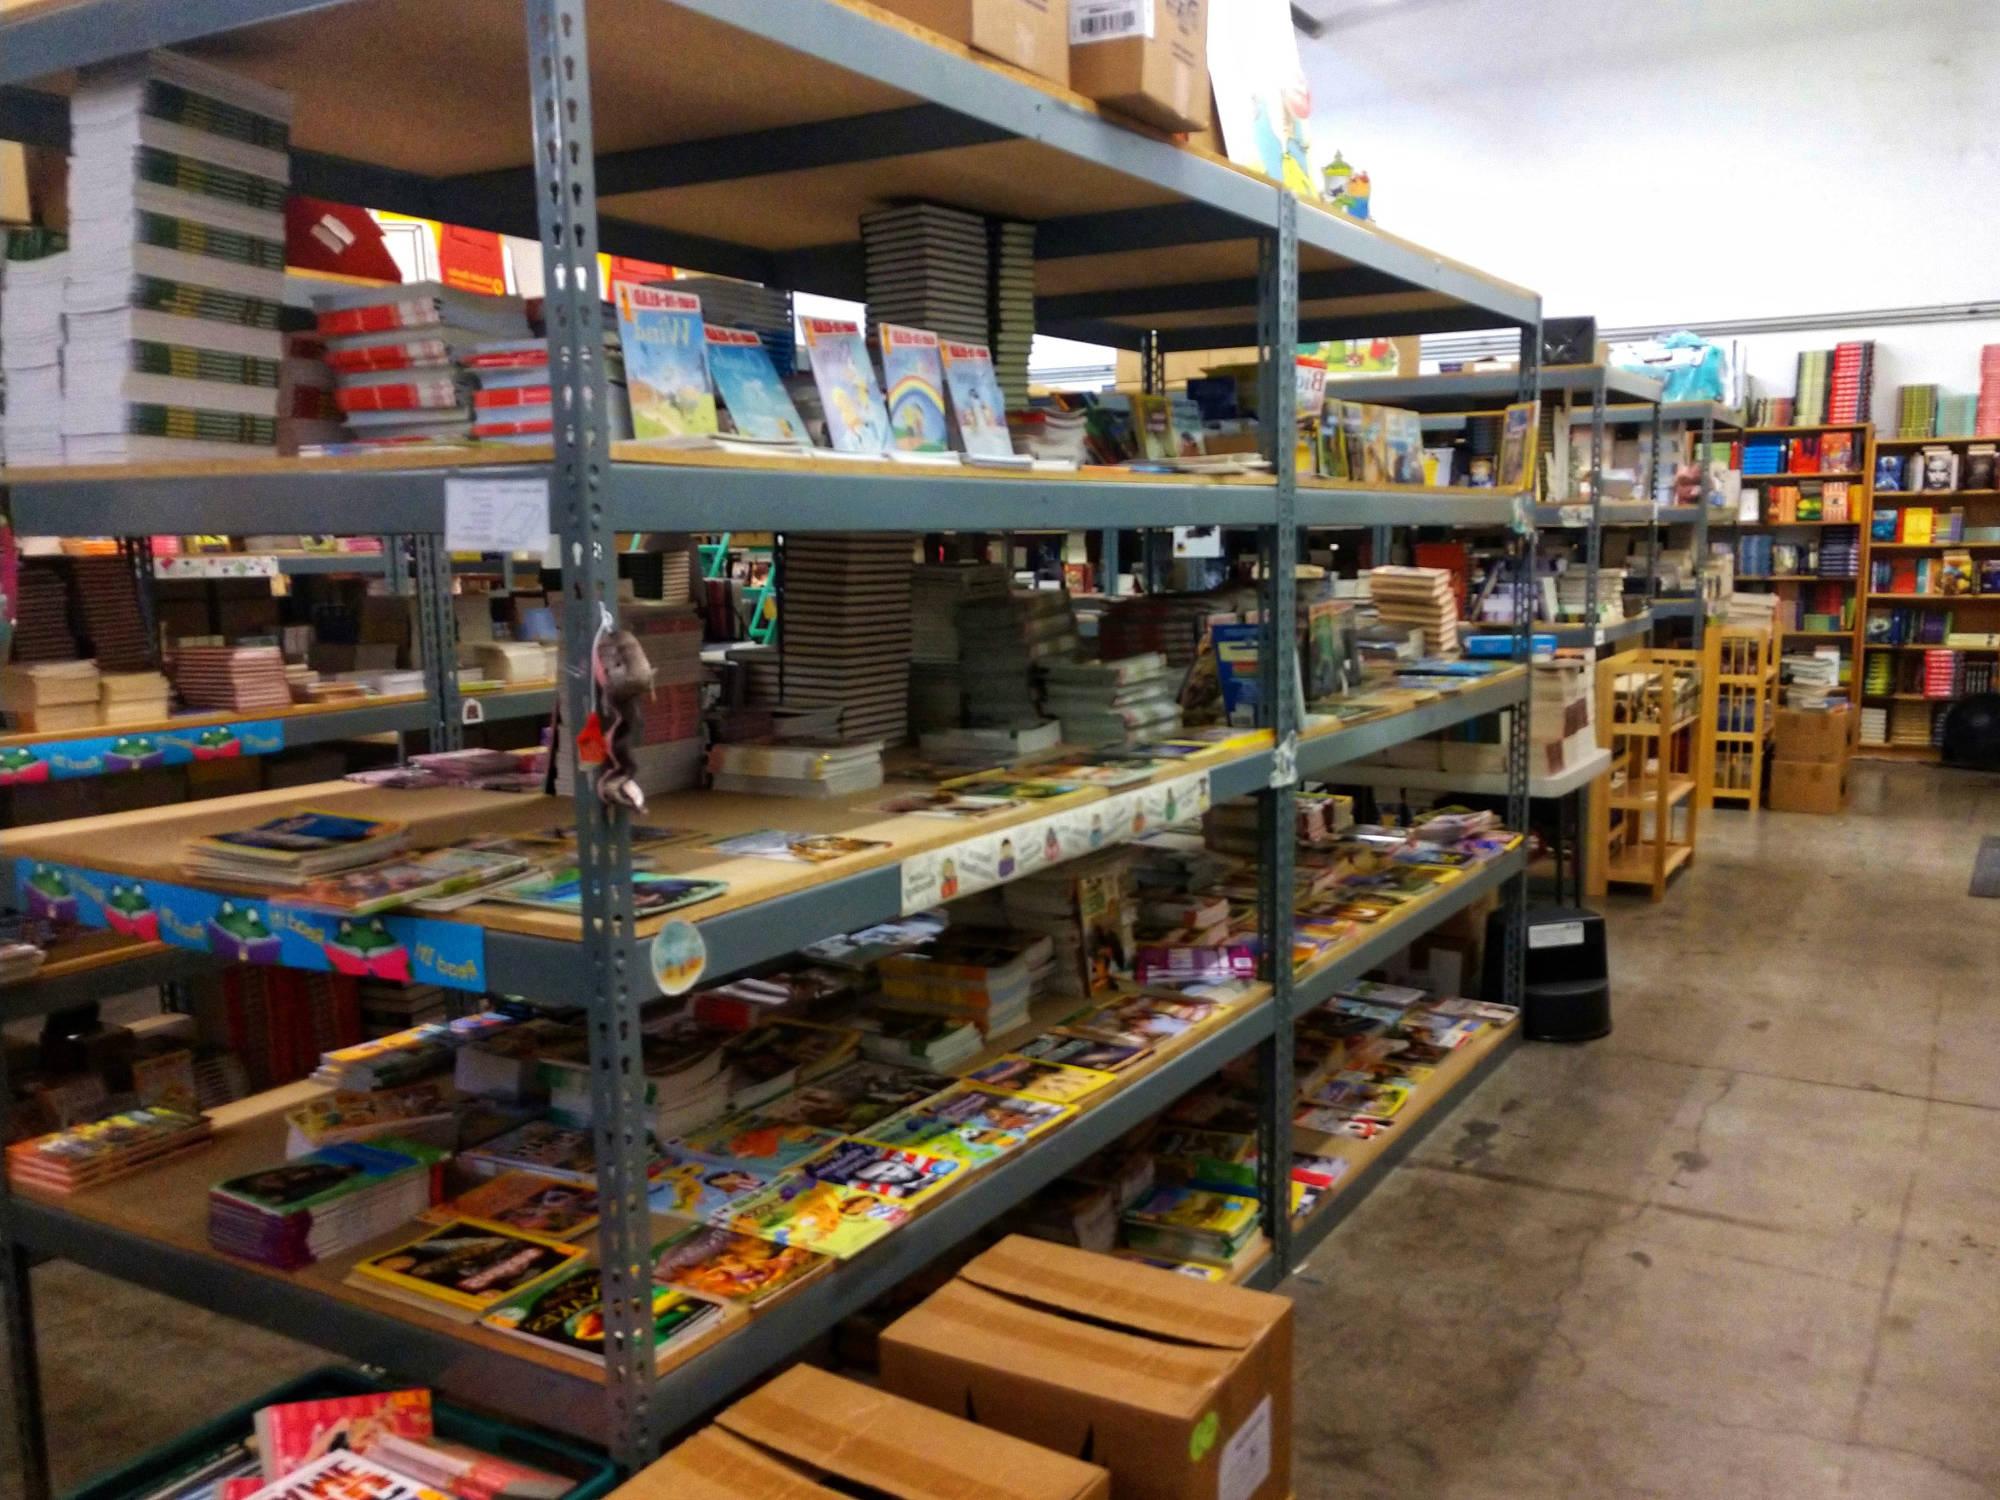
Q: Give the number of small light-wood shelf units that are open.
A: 2